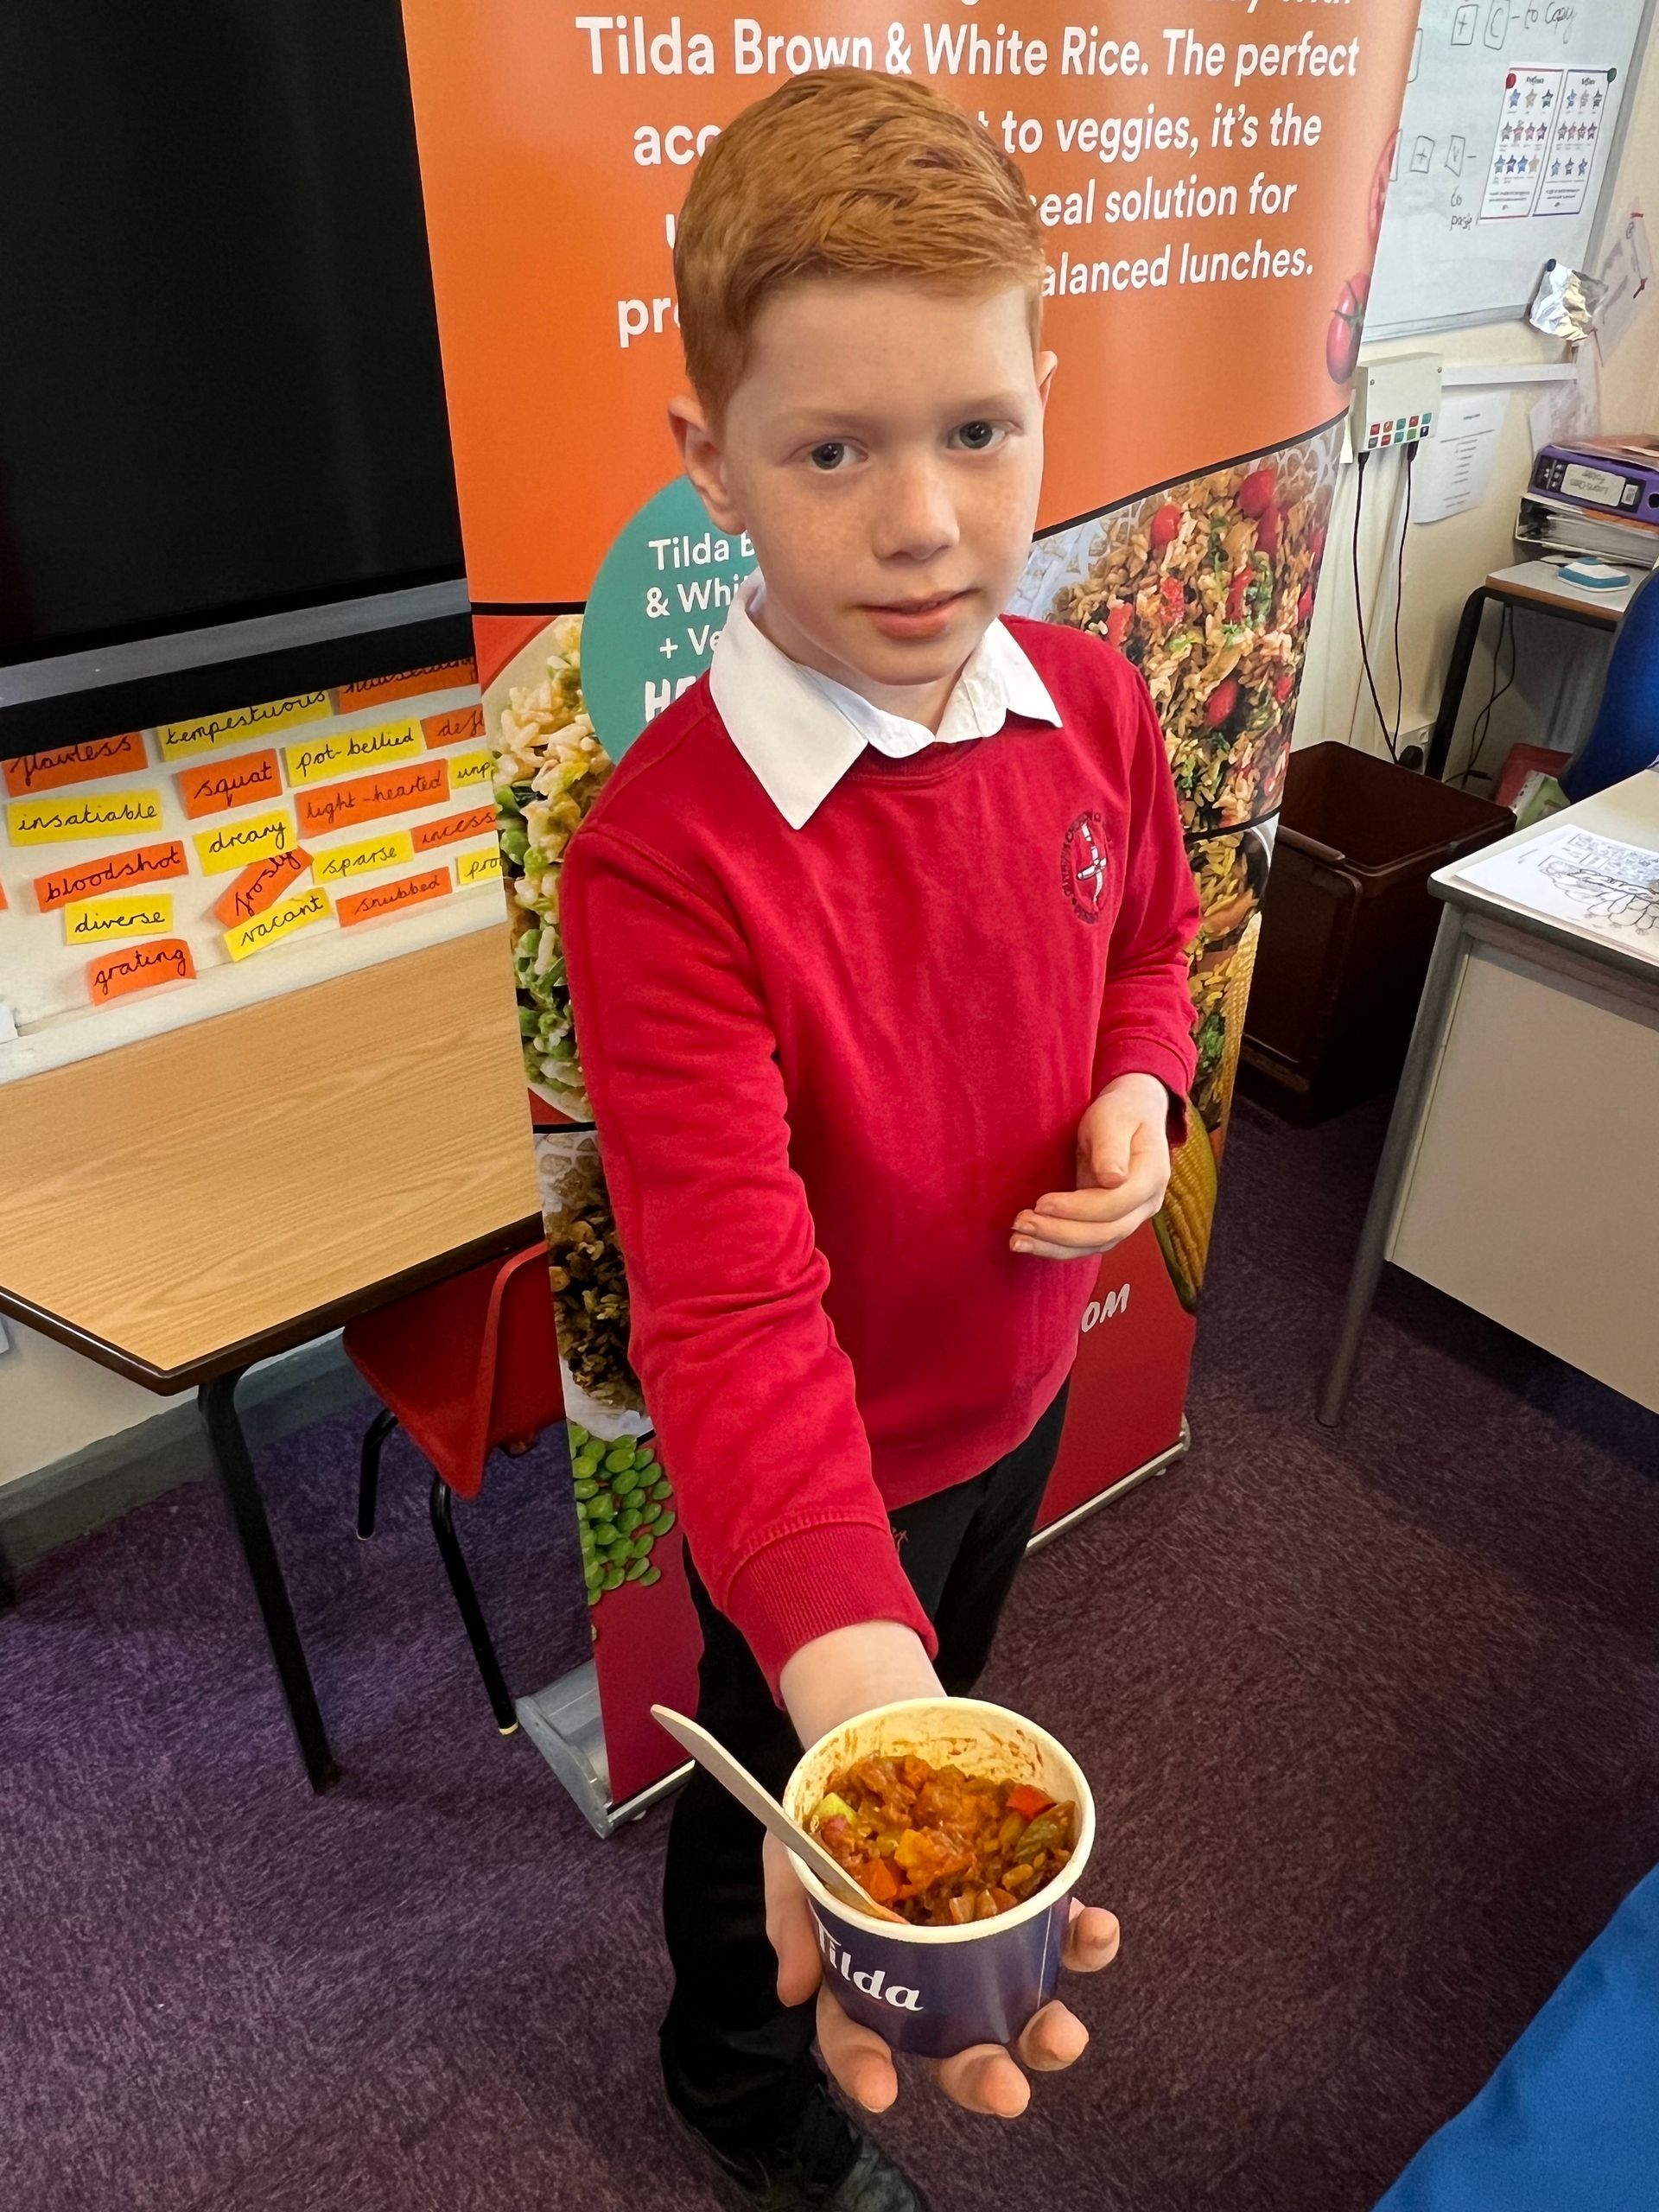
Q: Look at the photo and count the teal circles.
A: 1